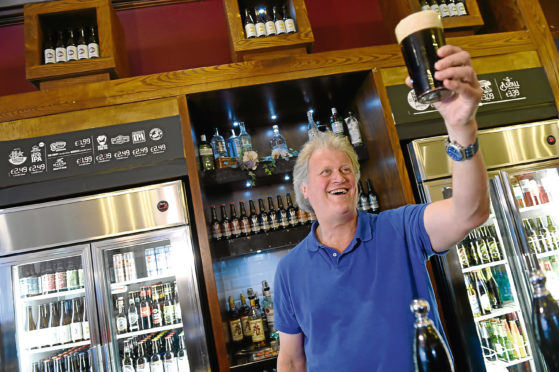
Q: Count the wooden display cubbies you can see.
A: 3